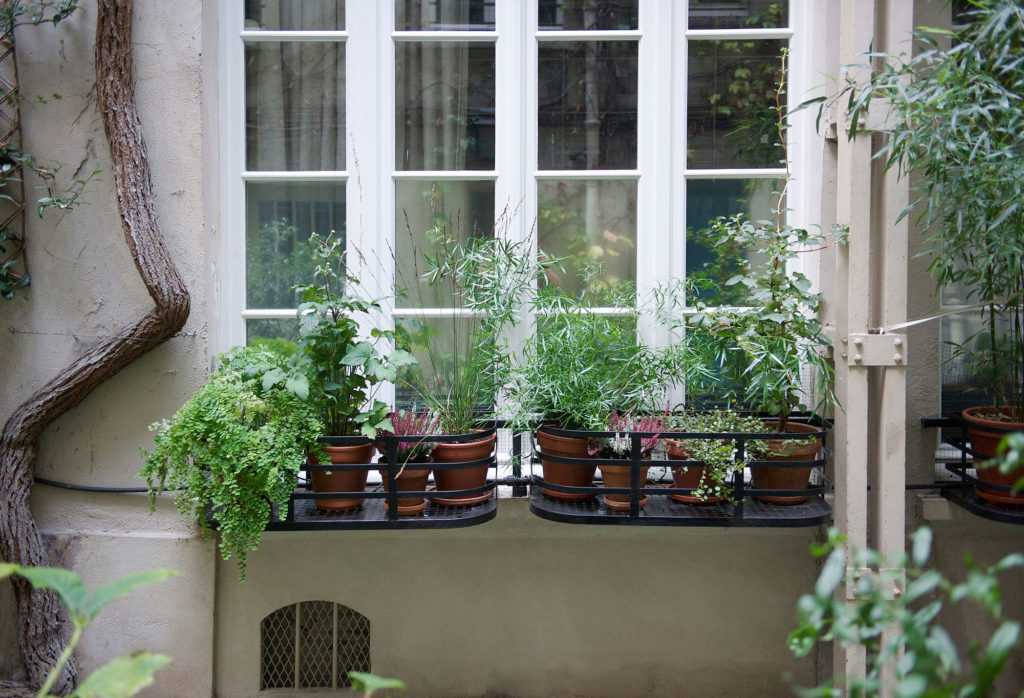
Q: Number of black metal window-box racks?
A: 3